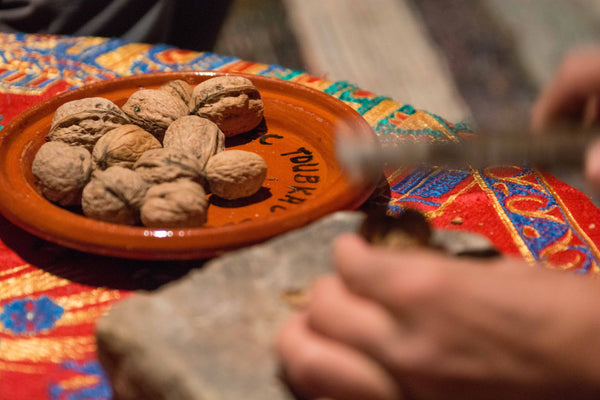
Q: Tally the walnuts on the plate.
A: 11